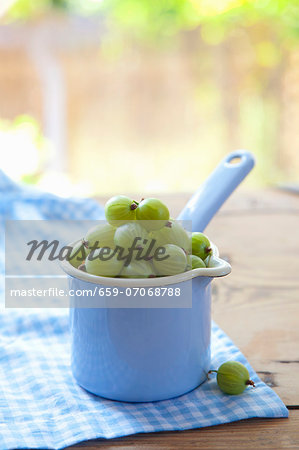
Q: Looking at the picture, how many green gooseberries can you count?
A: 12